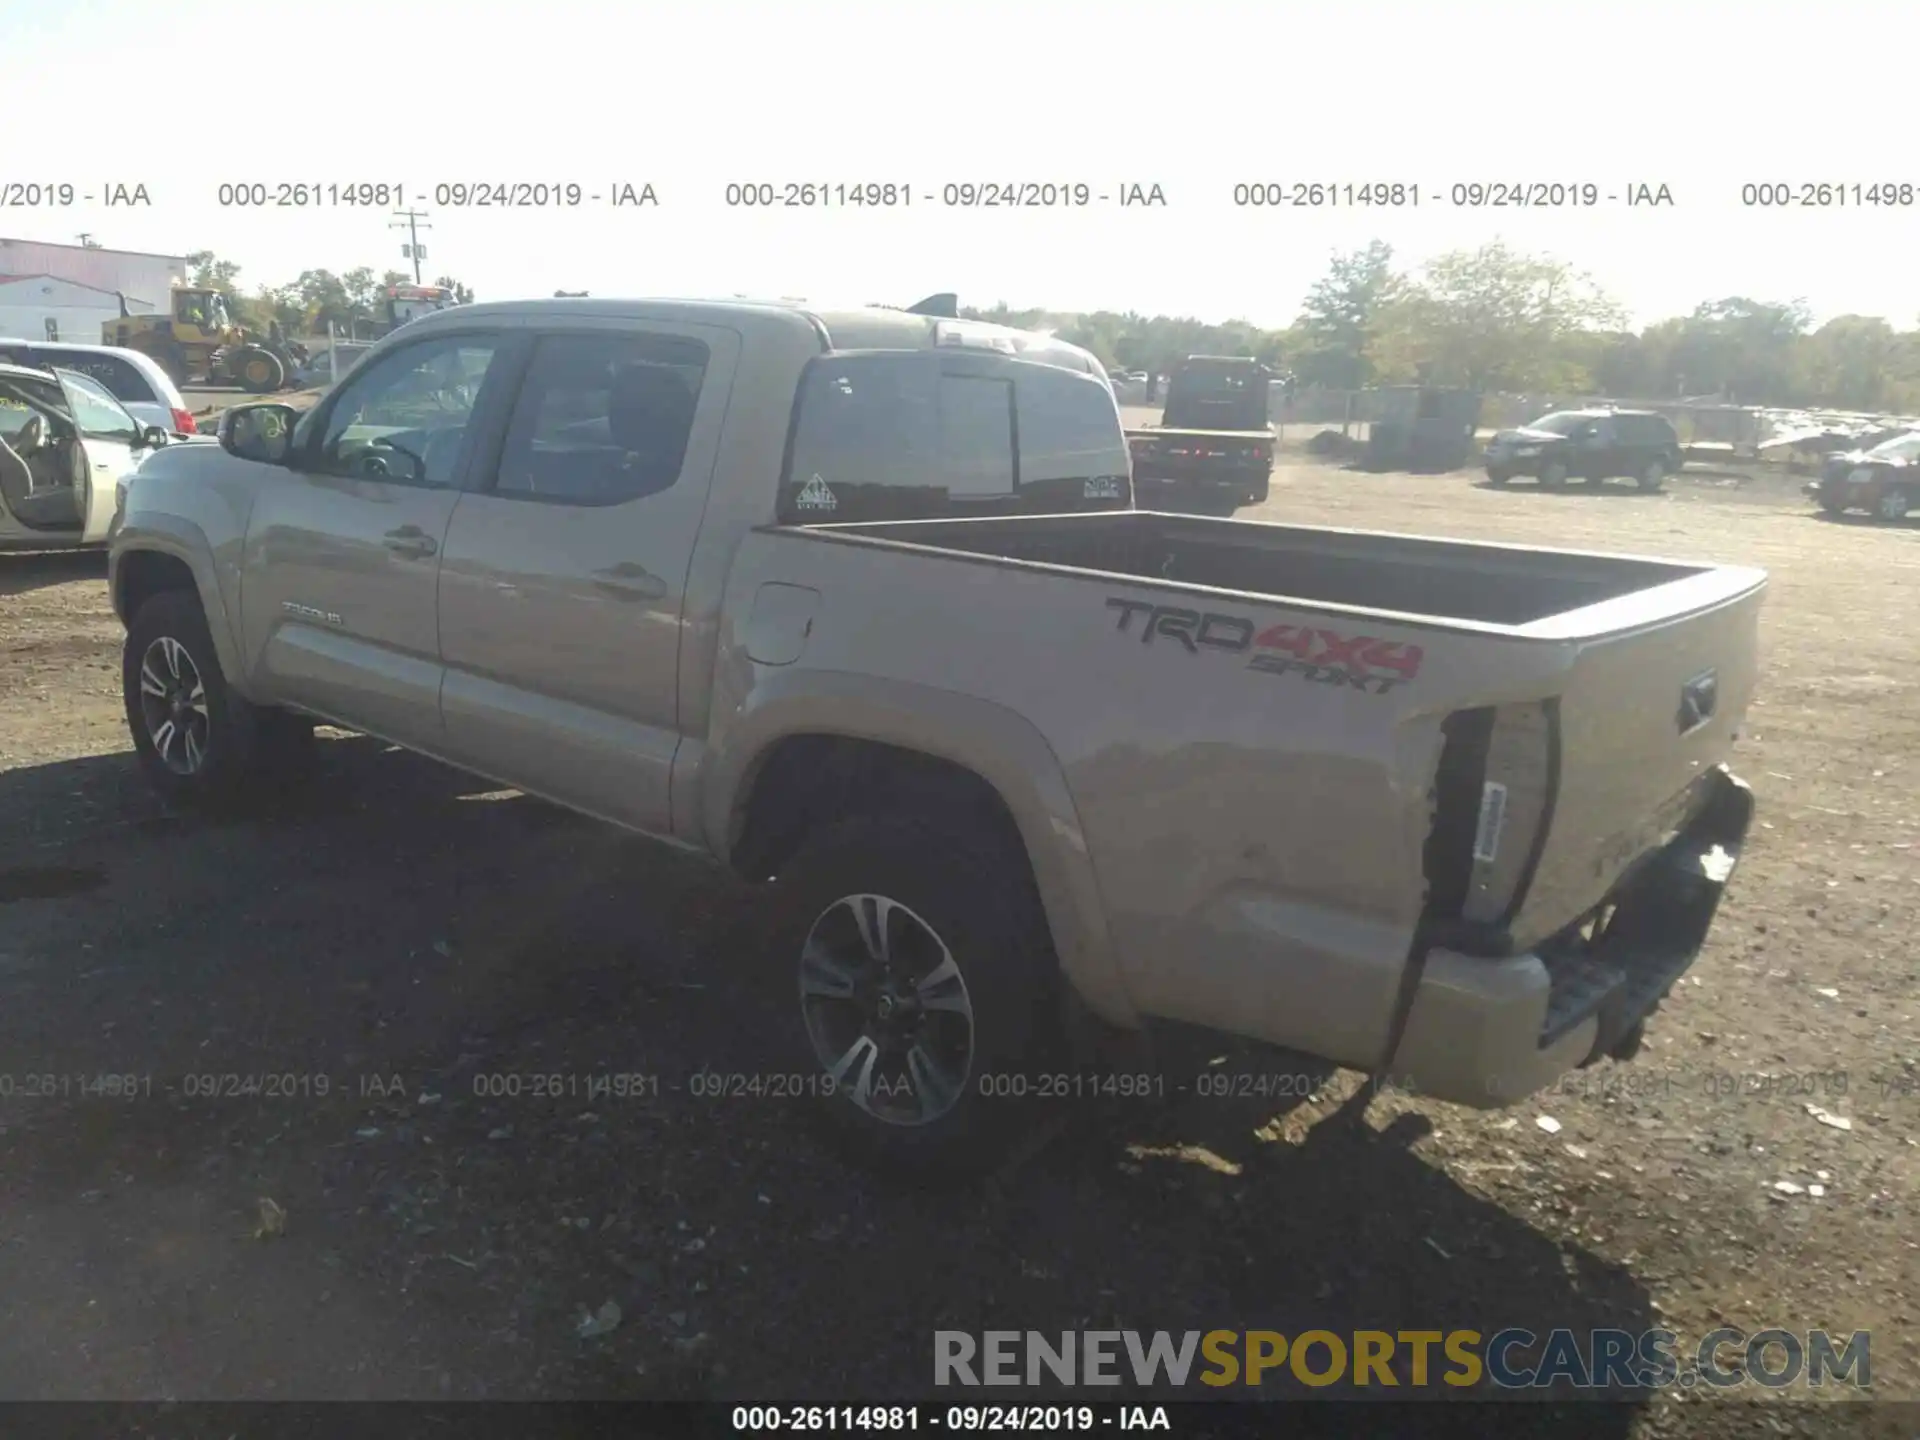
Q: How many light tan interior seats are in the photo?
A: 1